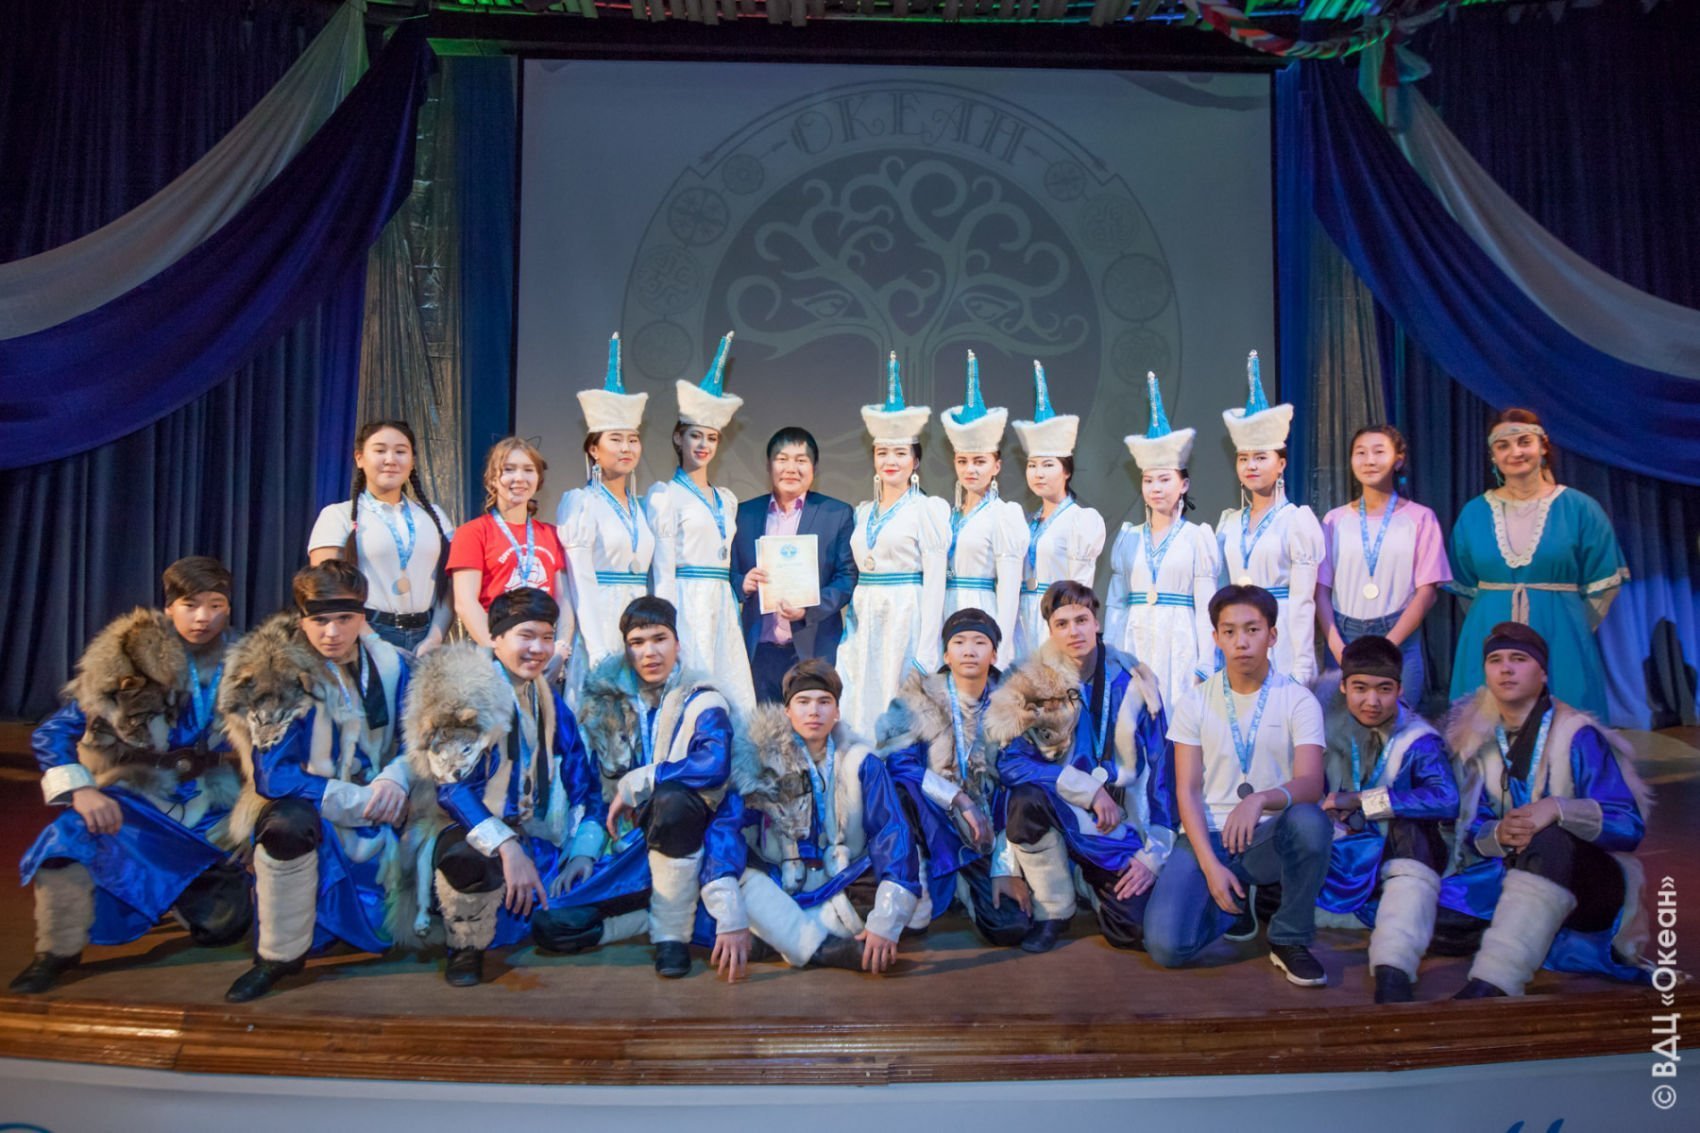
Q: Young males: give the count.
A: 10